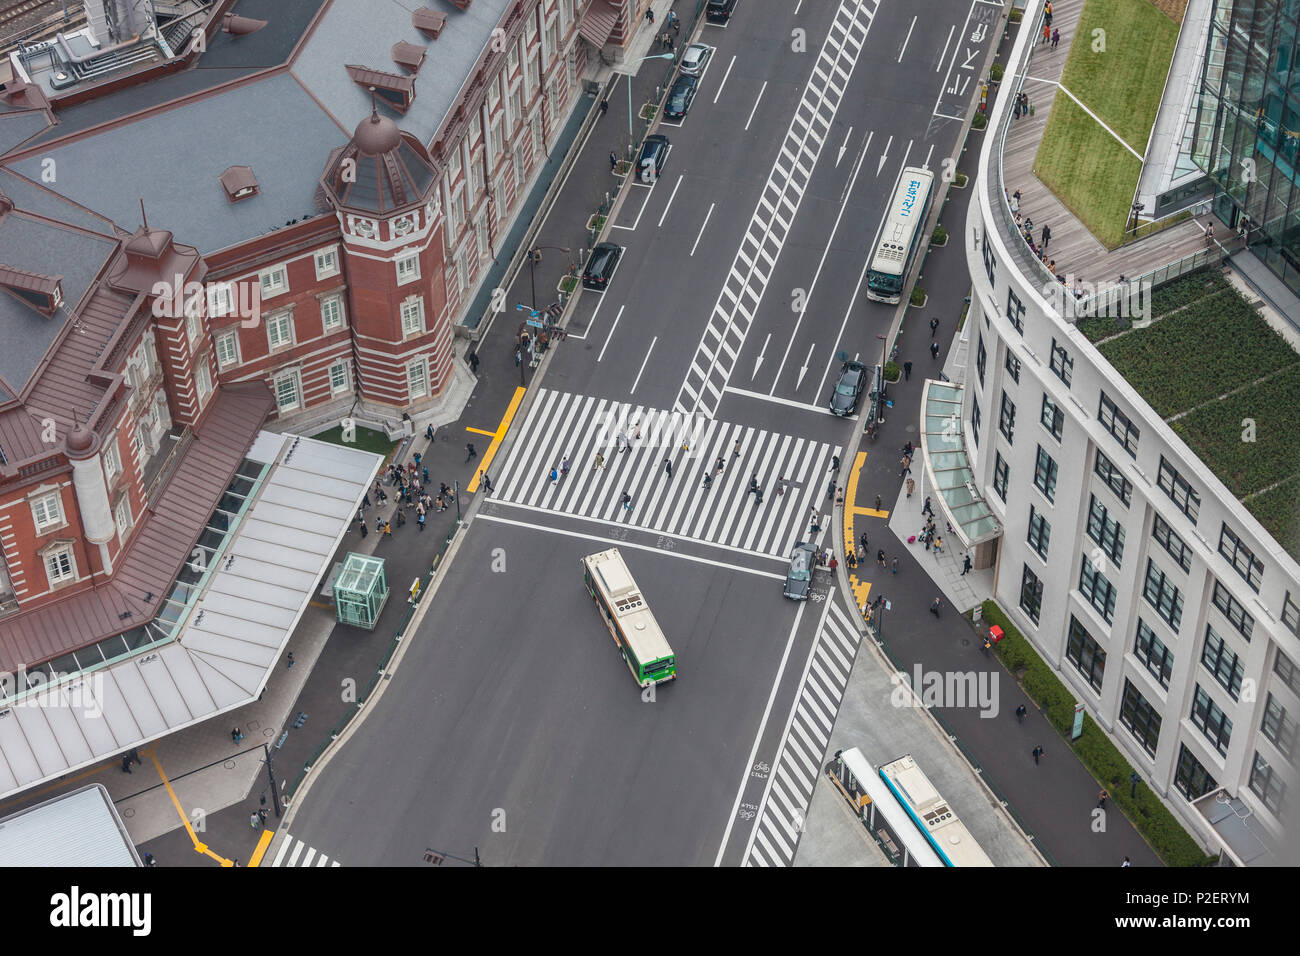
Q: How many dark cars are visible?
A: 6